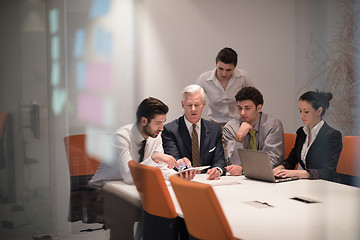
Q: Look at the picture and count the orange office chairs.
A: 5